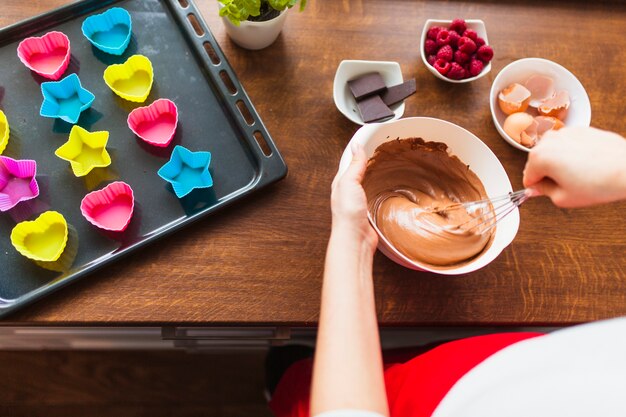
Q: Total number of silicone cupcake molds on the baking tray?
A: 11